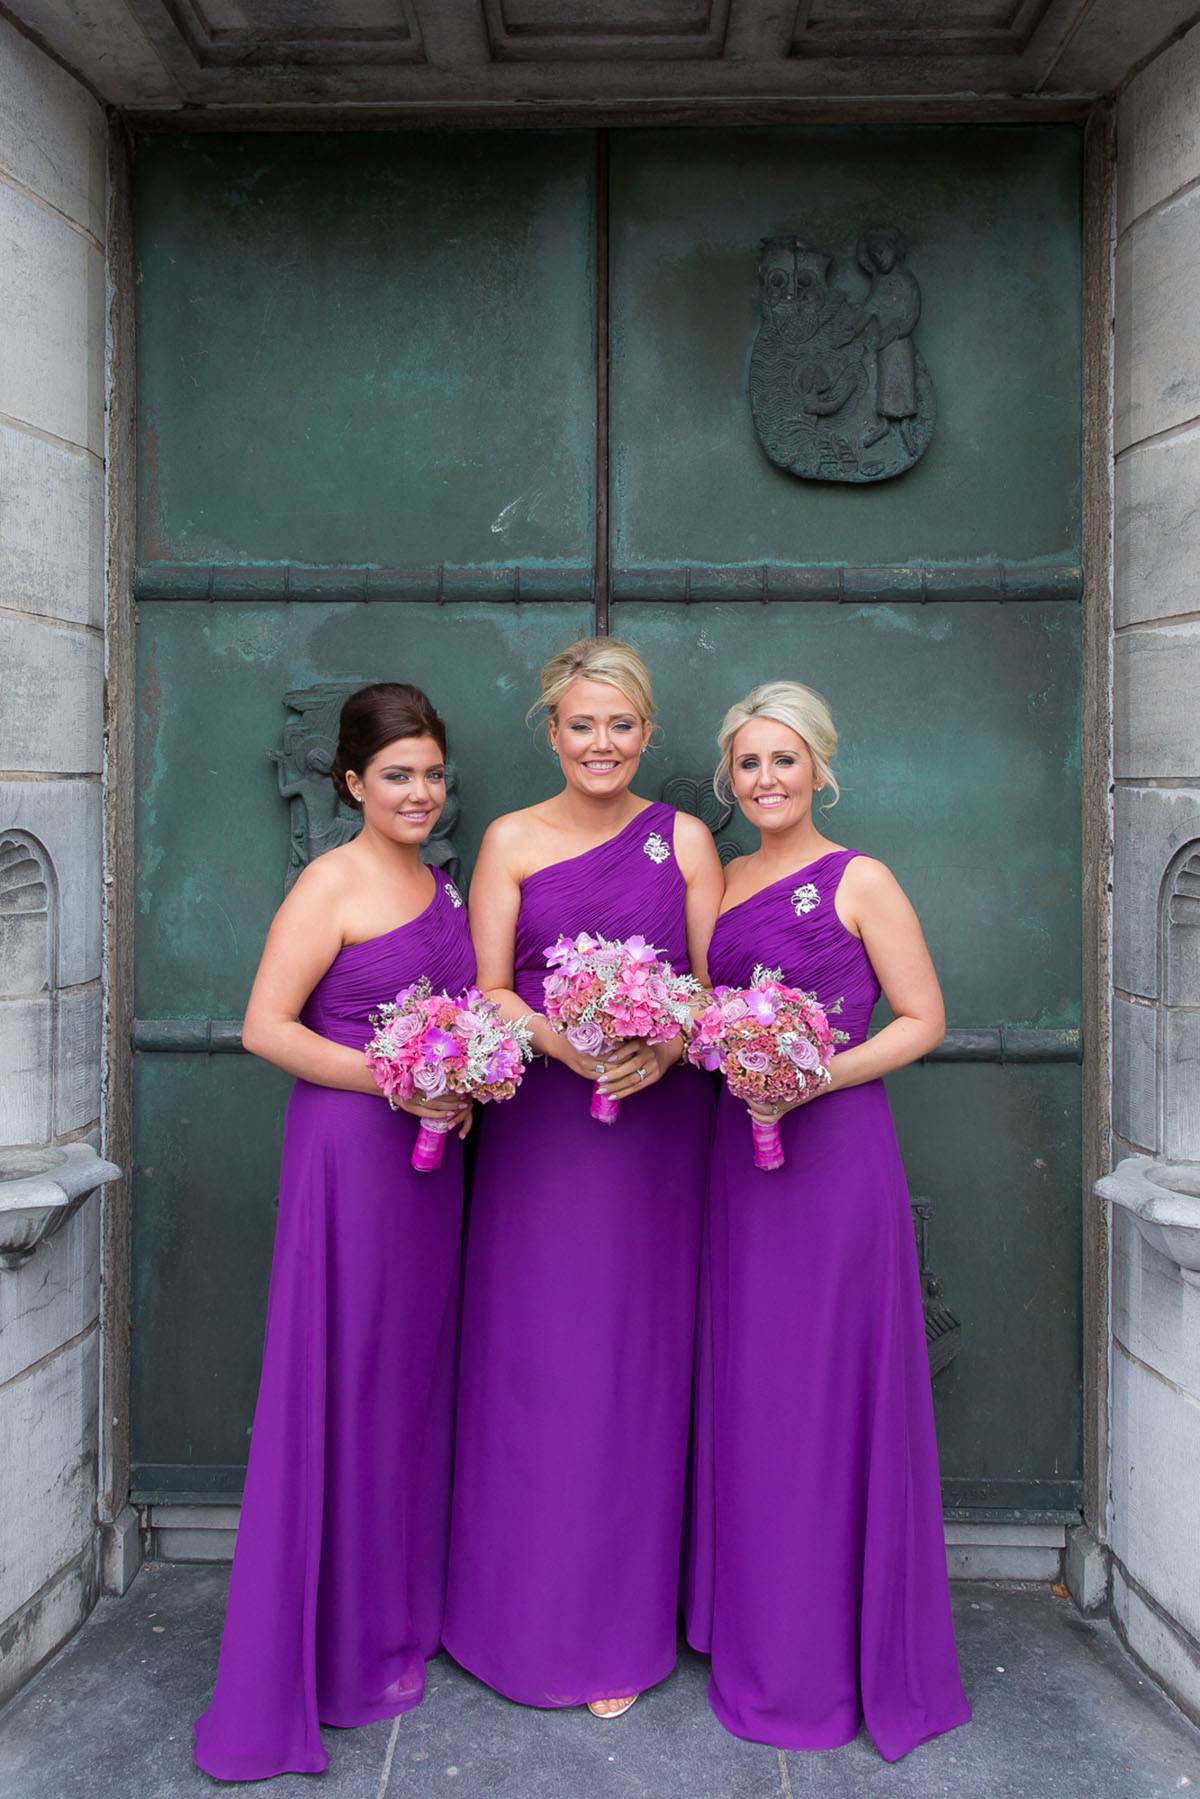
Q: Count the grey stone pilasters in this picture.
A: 2